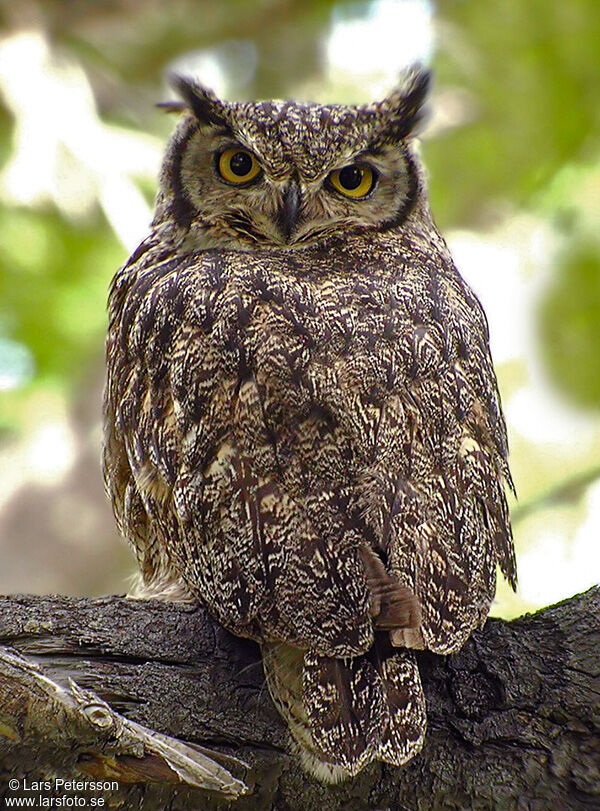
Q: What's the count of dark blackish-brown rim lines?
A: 2